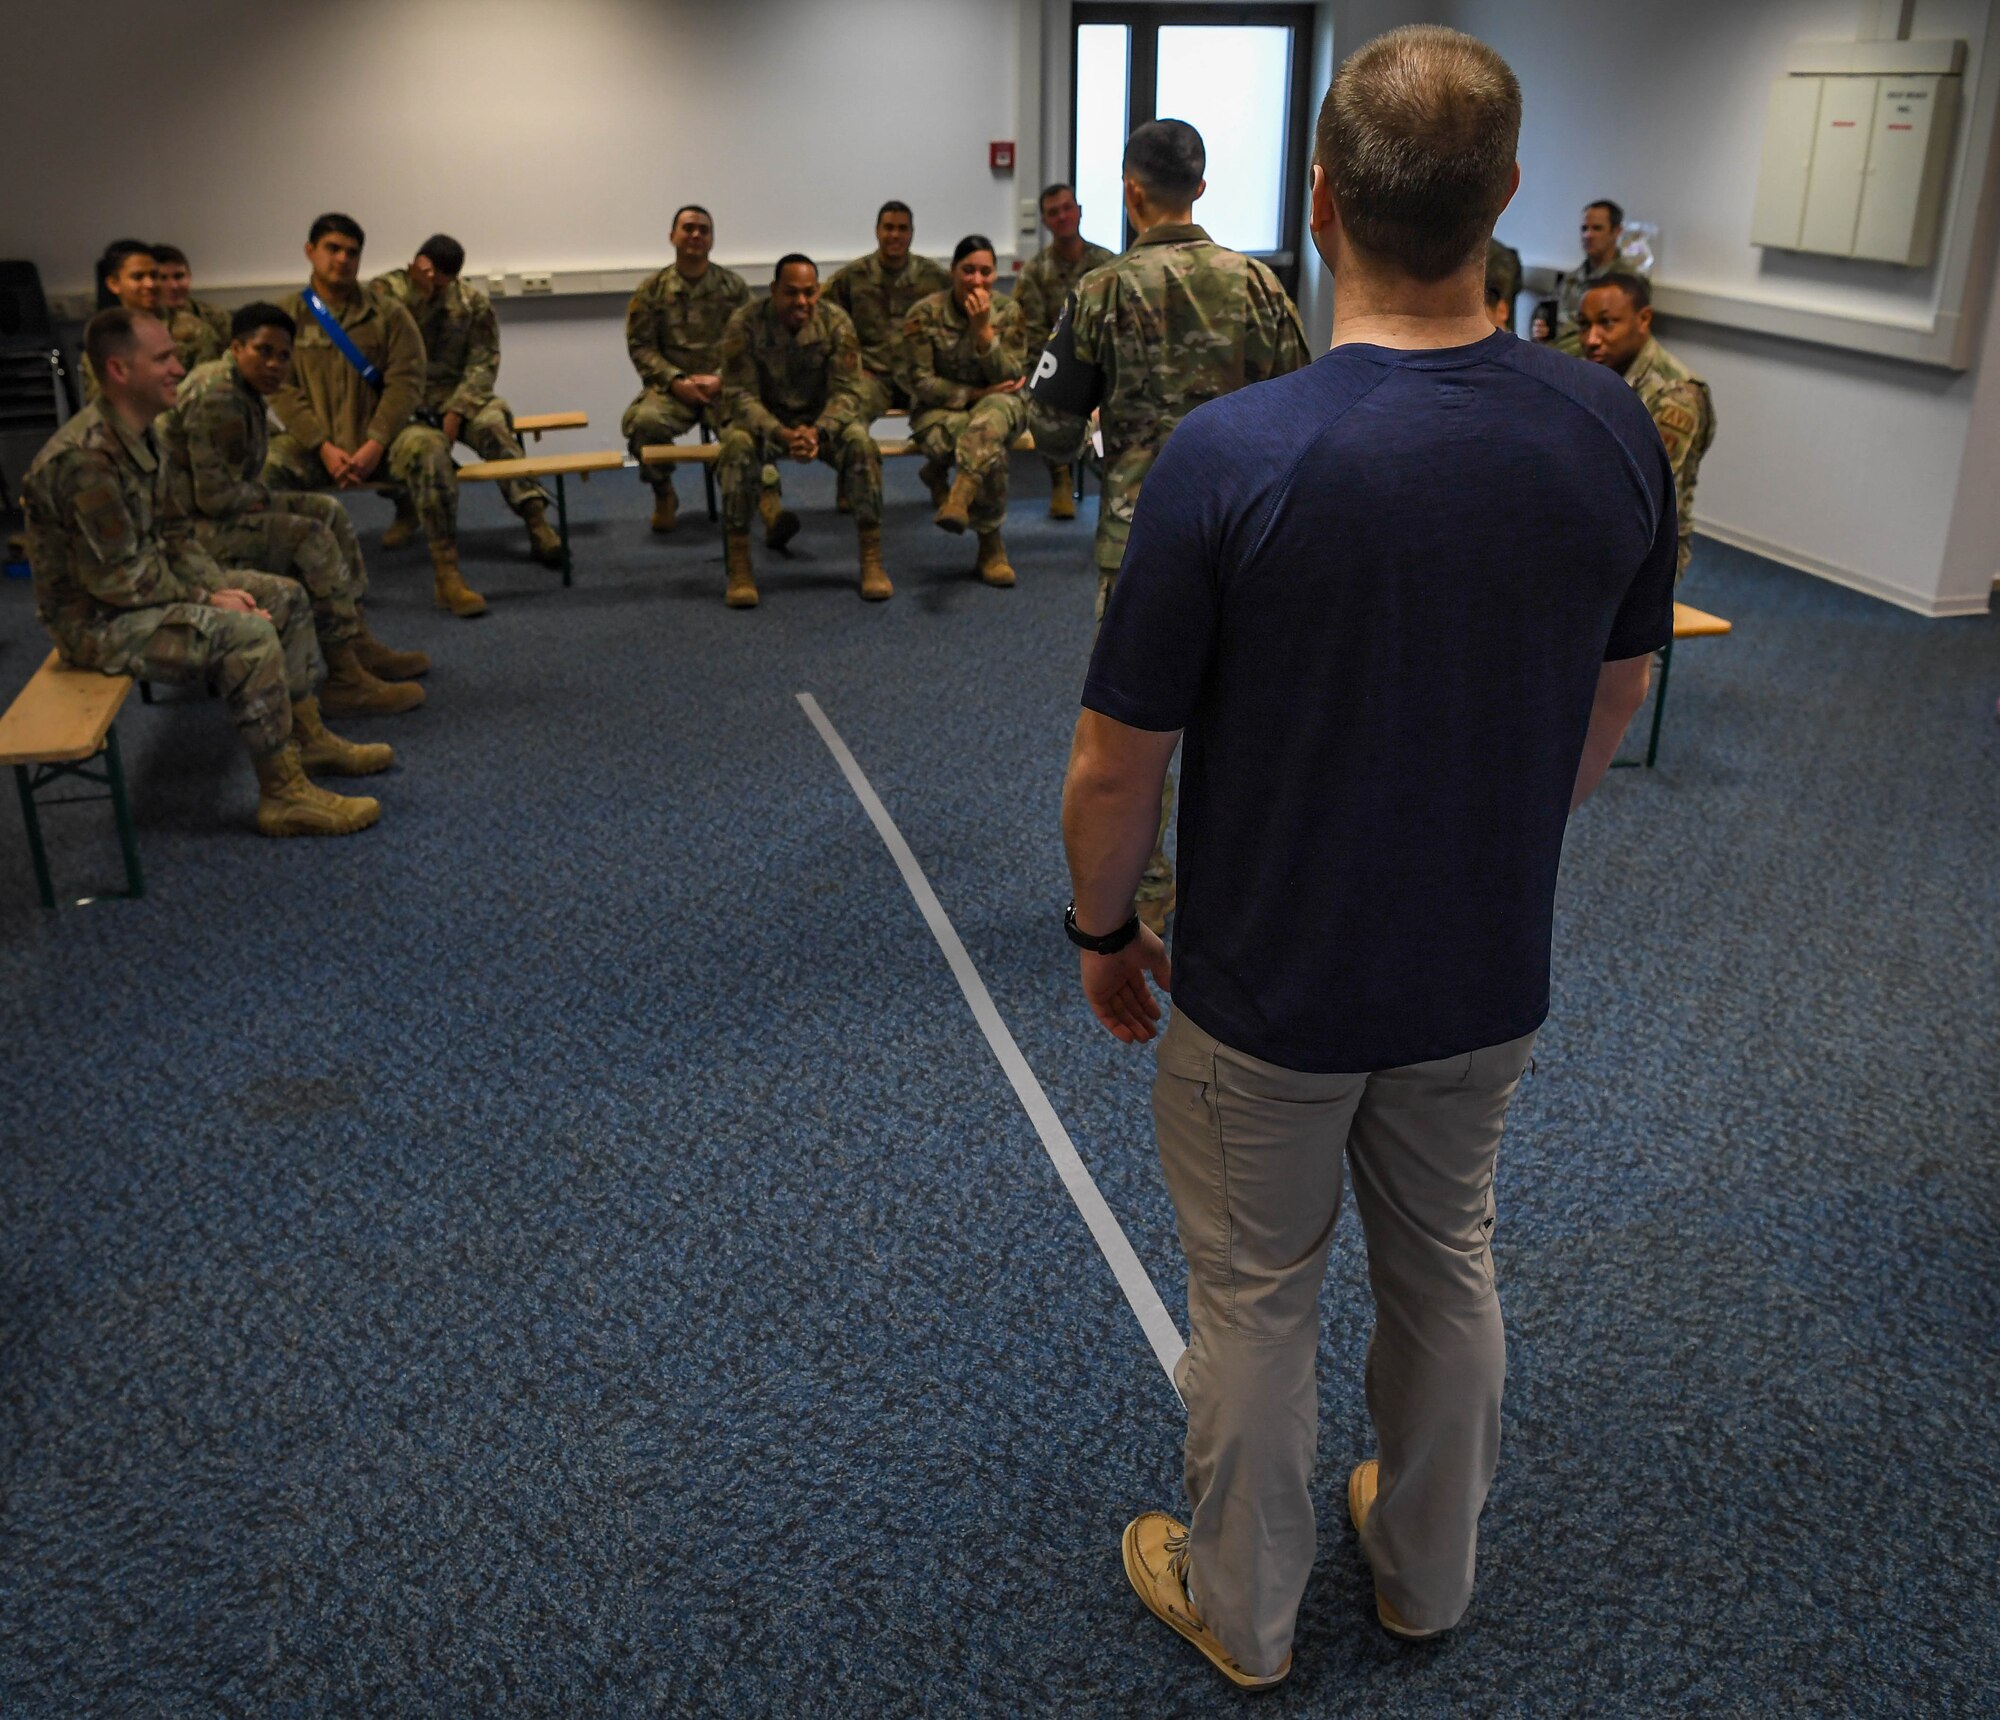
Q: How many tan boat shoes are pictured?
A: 2